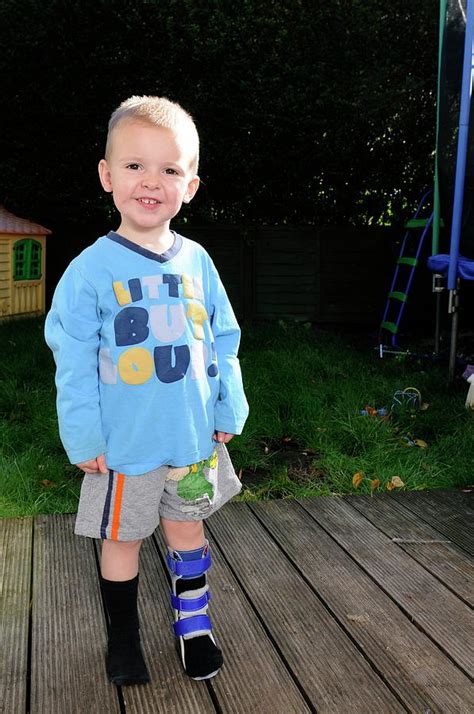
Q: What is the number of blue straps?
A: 3